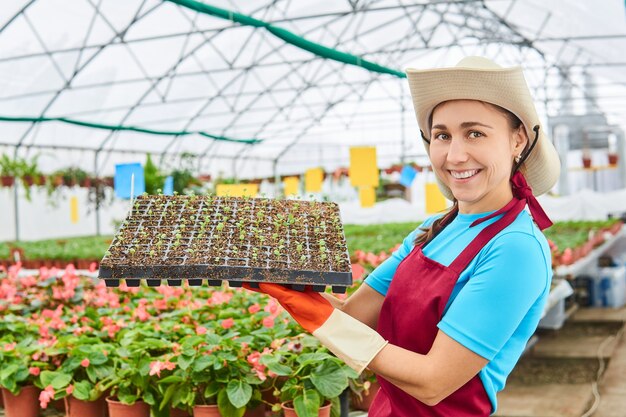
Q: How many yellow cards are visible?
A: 7